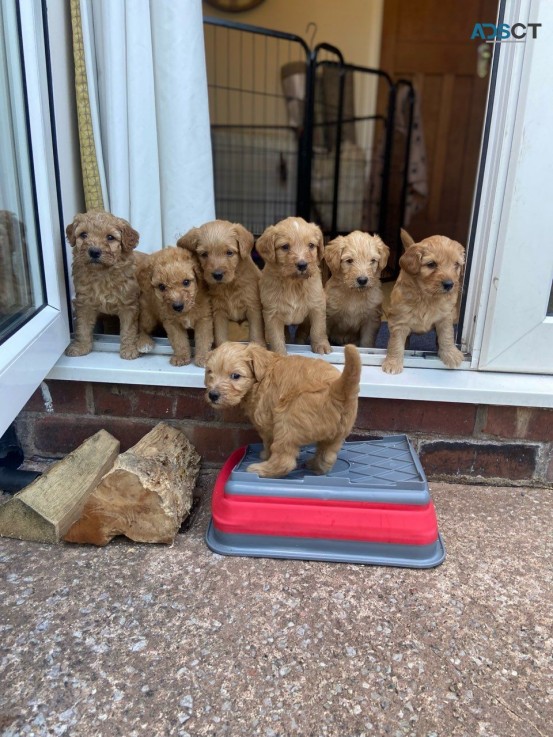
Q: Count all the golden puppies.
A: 7